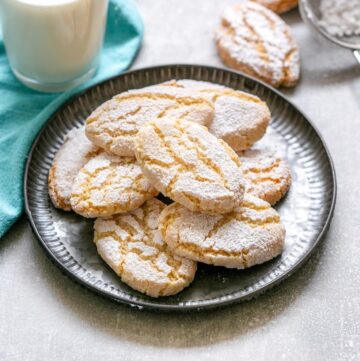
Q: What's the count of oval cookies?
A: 10